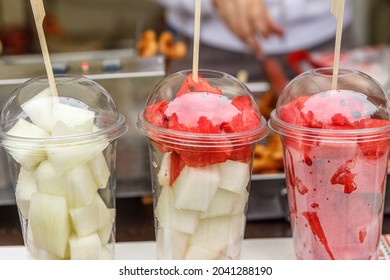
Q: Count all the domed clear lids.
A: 3